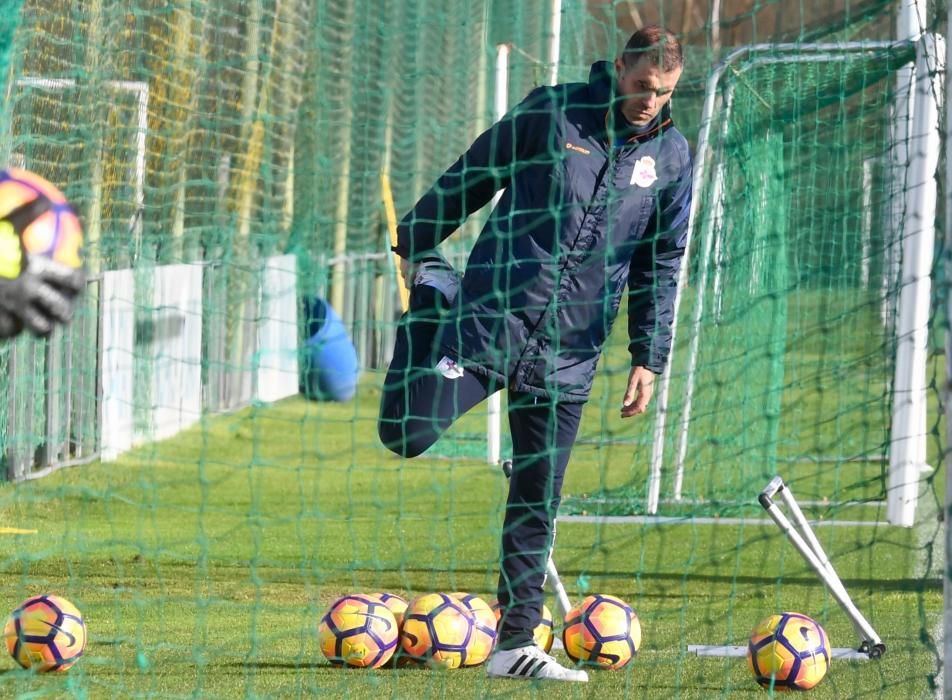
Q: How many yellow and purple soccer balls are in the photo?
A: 9